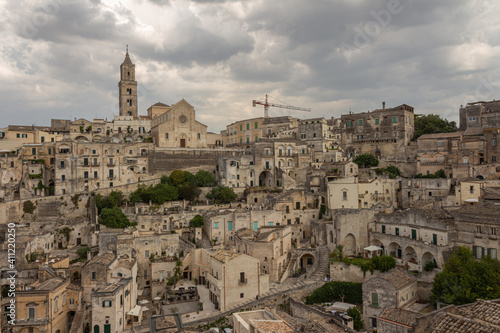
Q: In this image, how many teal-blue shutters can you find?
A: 4